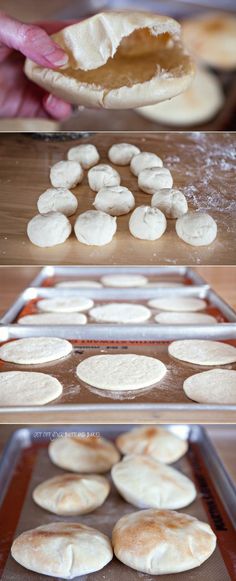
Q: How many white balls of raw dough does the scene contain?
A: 13